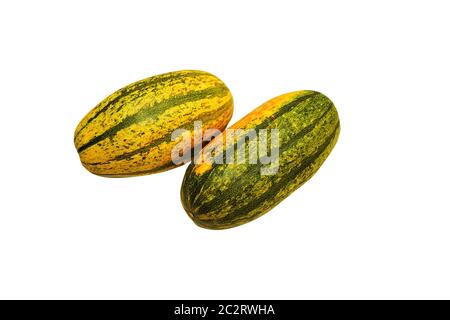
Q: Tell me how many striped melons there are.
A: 2